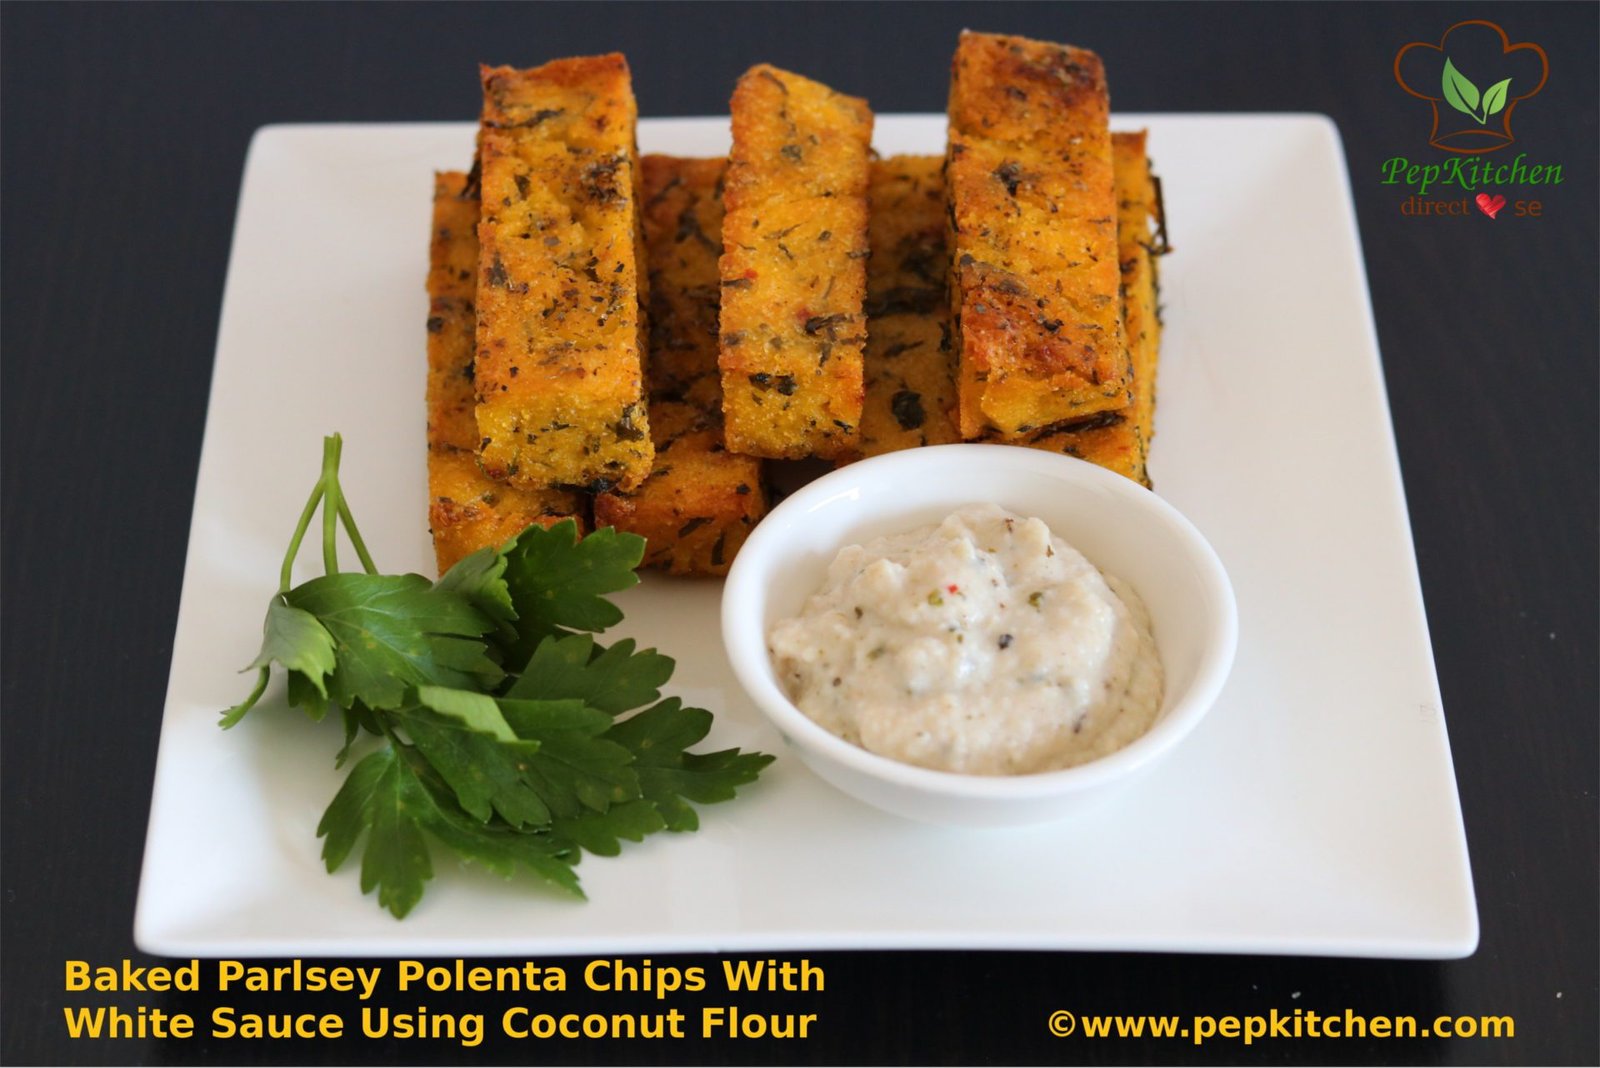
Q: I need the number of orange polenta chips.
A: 7